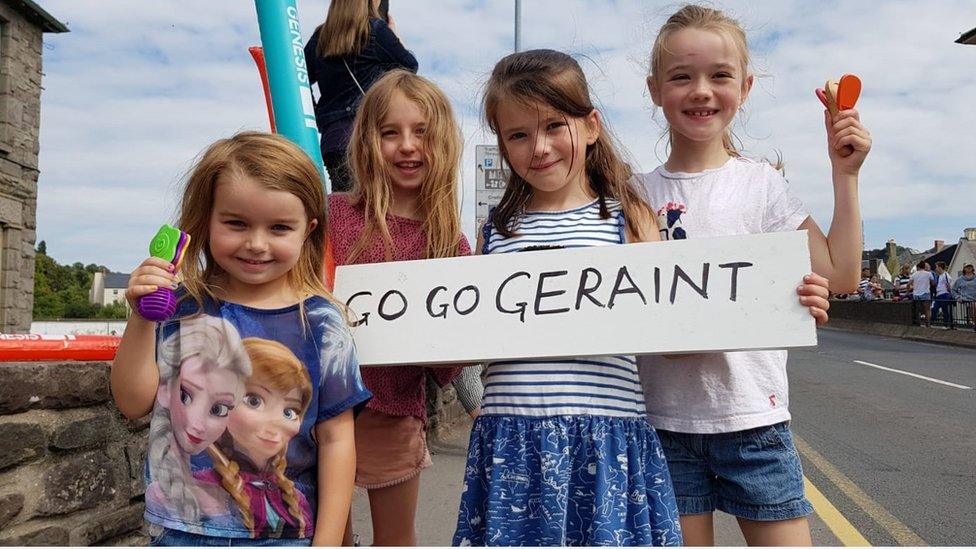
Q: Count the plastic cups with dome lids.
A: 0